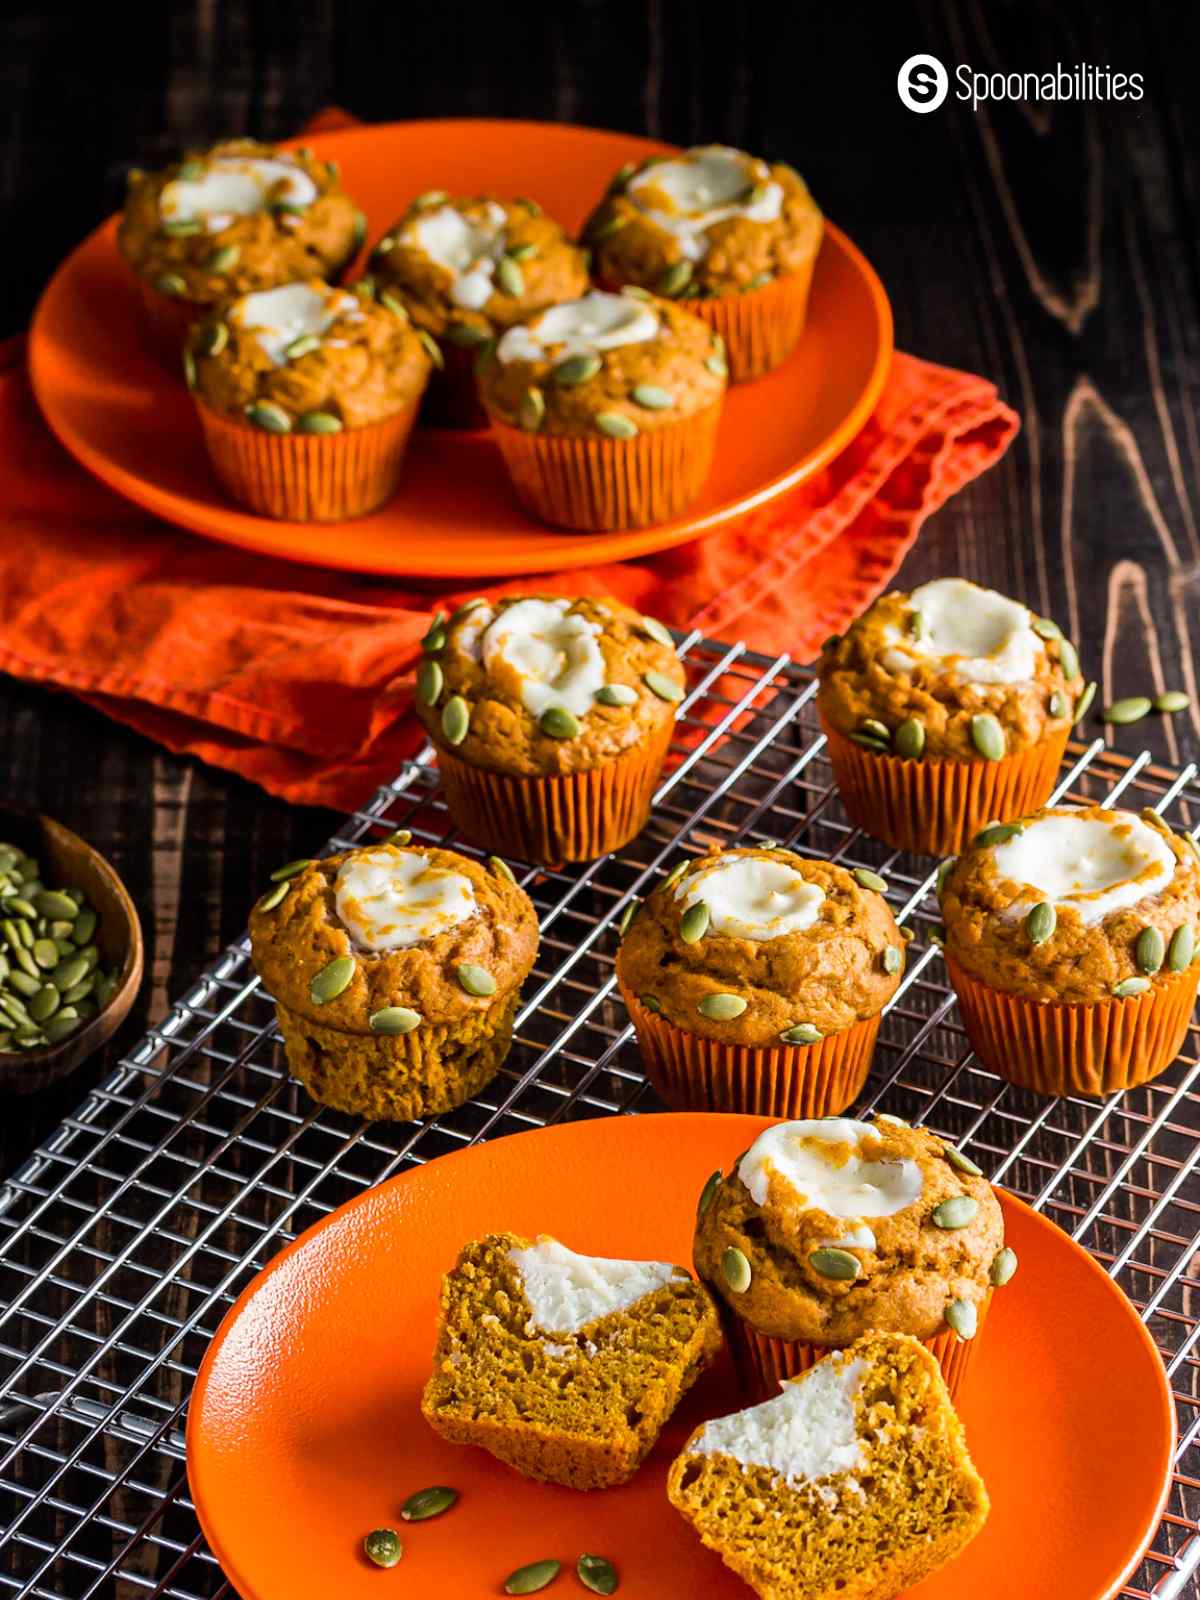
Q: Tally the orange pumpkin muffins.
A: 12